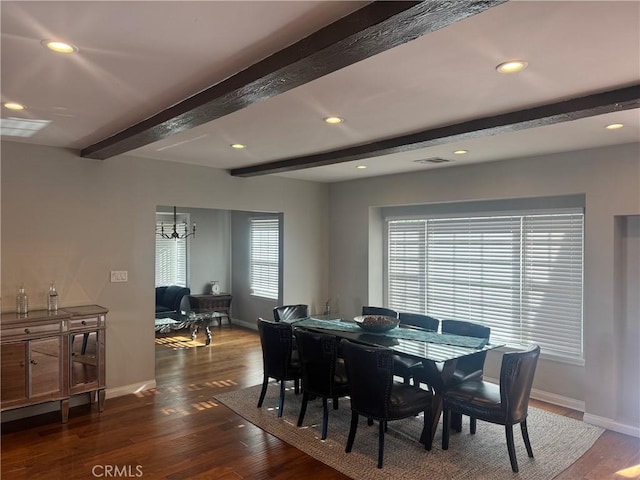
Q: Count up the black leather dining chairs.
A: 8